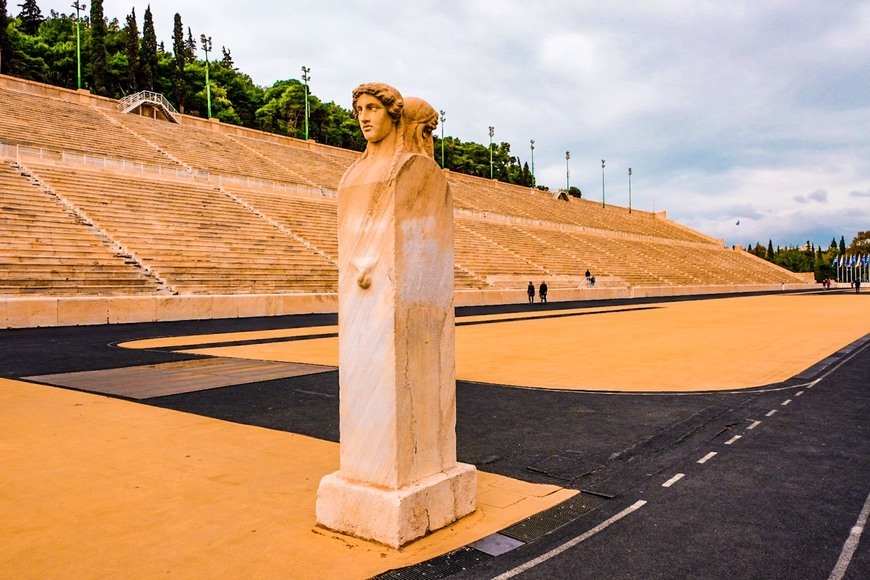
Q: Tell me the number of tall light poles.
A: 9